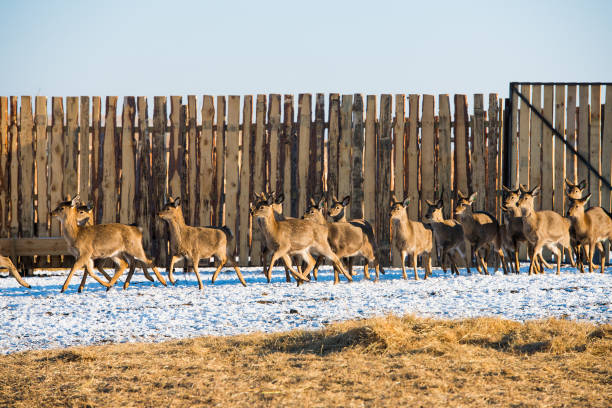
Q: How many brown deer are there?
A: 15